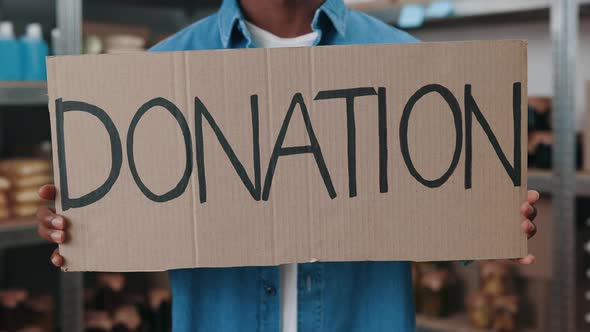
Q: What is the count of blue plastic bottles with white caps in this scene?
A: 2